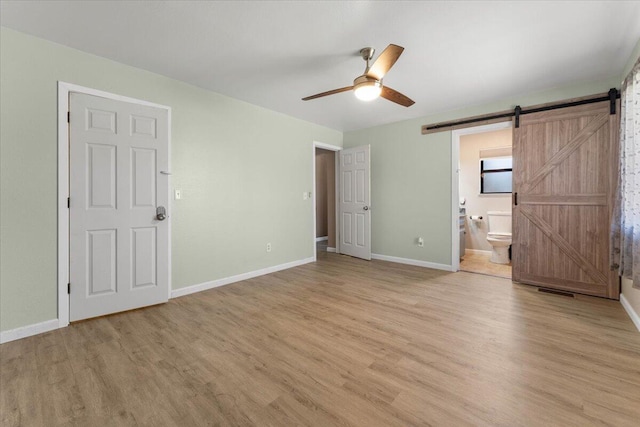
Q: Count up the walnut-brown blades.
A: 3